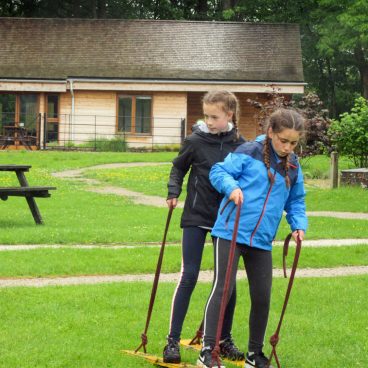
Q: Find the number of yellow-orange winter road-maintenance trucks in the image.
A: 0